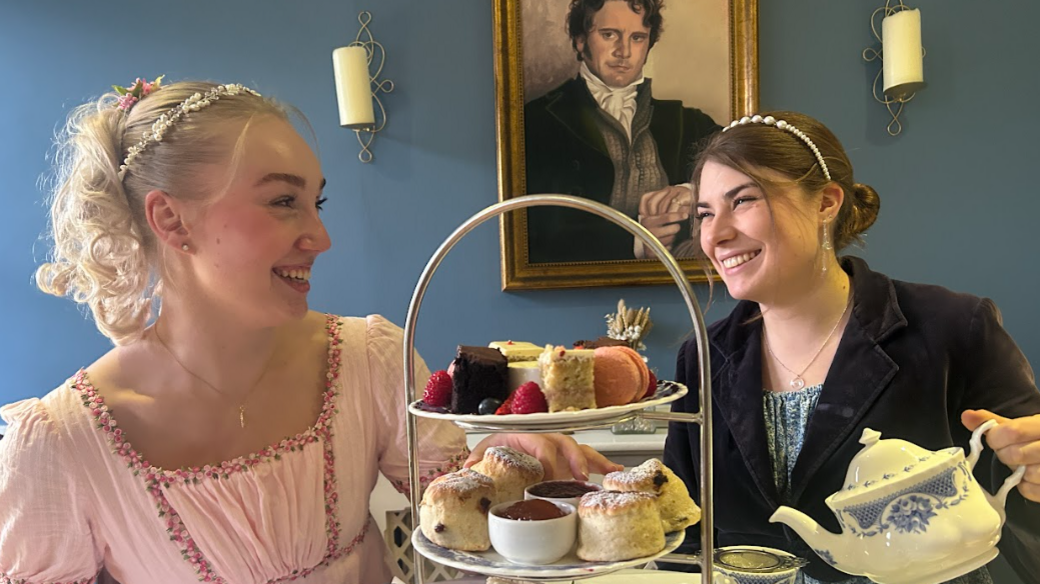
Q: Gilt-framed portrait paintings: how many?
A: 1